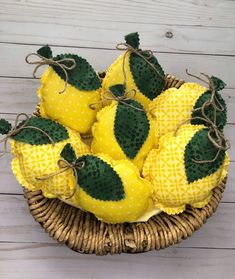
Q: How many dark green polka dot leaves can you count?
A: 7